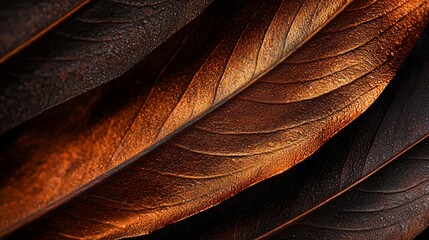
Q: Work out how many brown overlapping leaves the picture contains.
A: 3